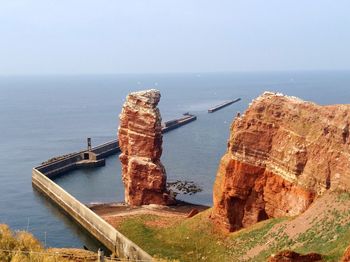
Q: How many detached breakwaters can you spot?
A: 1